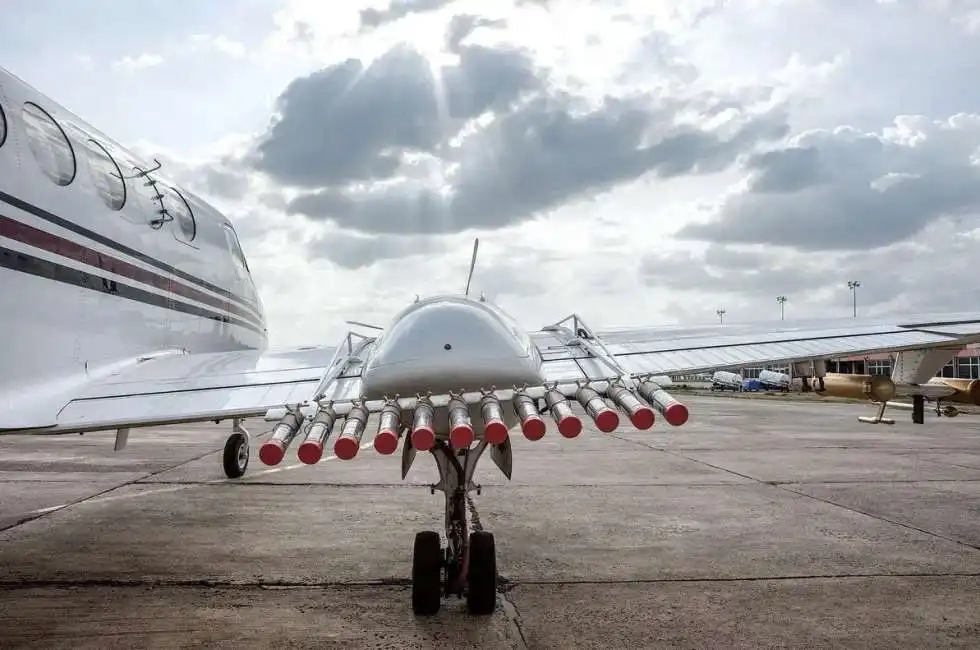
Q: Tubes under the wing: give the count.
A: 12